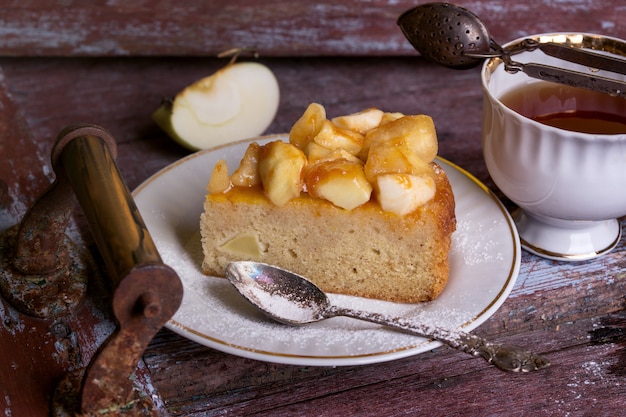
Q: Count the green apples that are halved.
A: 1